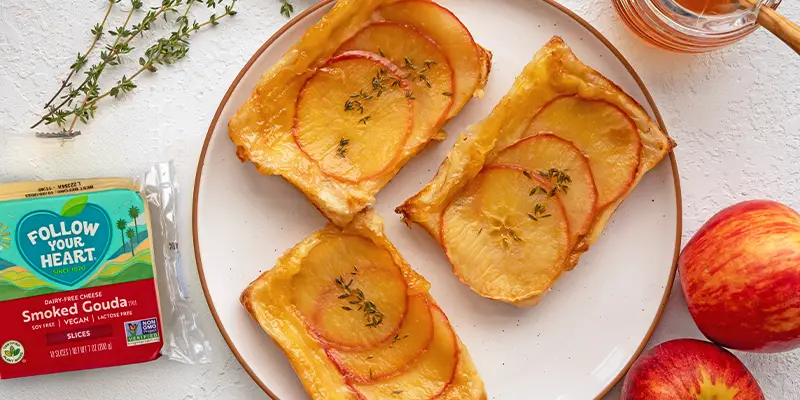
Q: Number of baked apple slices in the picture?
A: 9